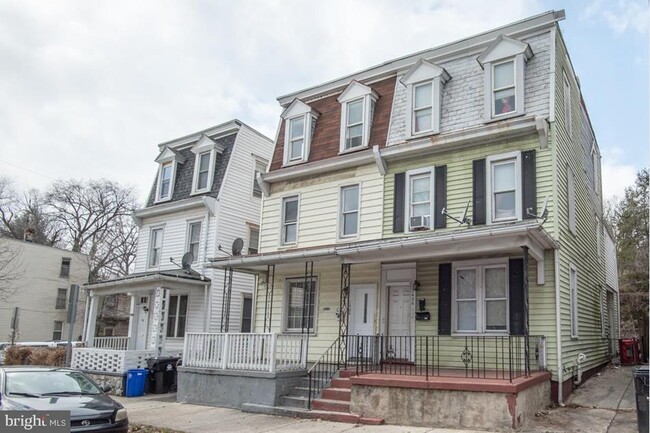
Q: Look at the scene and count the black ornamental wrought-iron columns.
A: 5